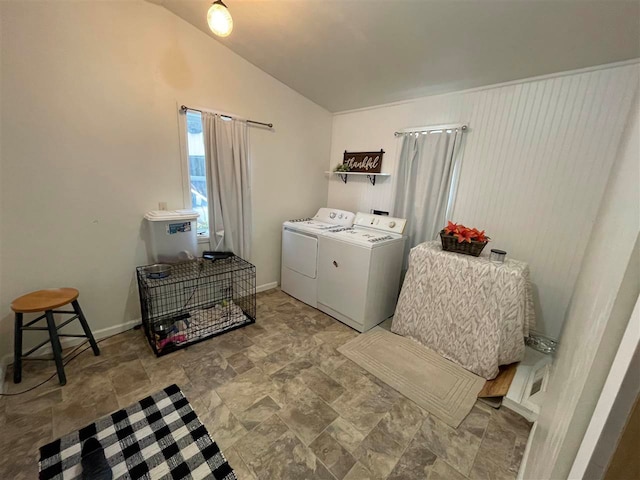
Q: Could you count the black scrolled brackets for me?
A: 2